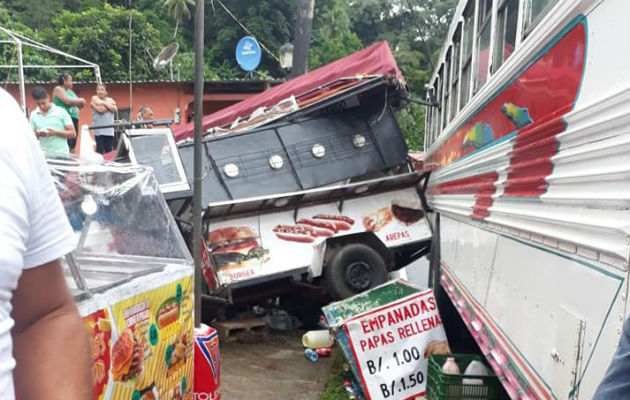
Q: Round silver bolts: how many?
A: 4